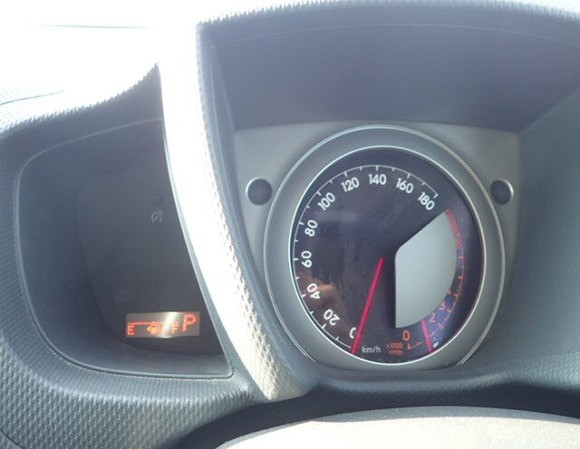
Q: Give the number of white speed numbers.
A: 10